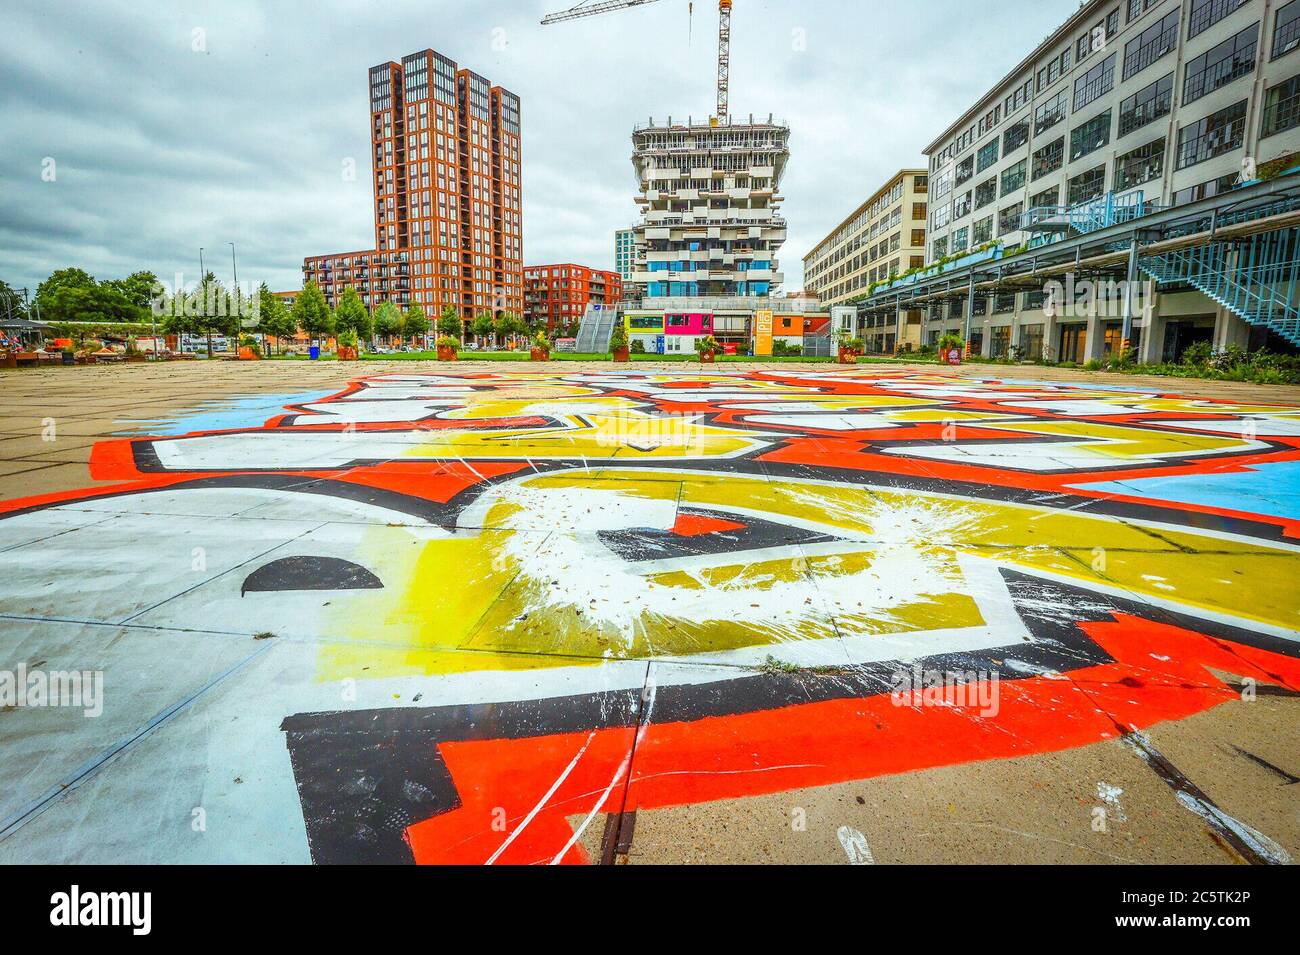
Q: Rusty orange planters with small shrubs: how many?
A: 8